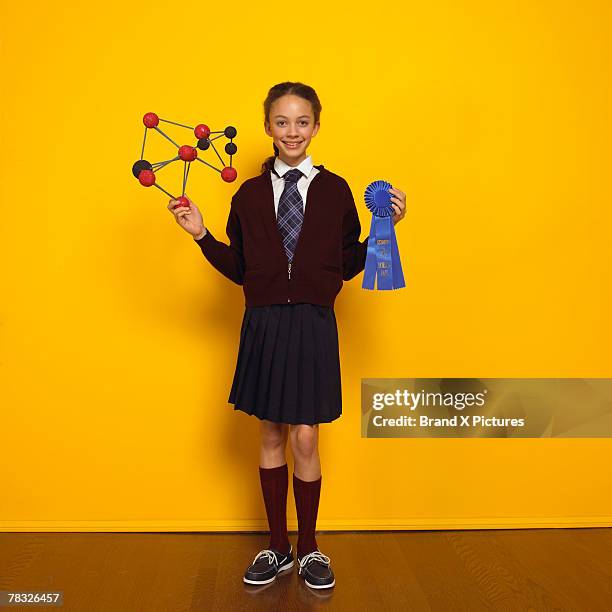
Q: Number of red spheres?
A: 6